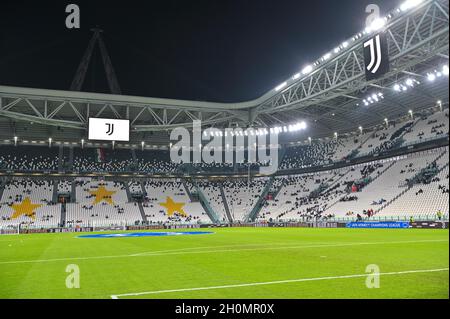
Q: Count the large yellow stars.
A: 3